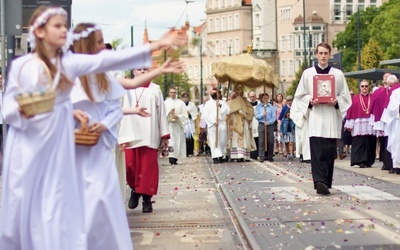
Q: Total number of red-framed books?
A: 1